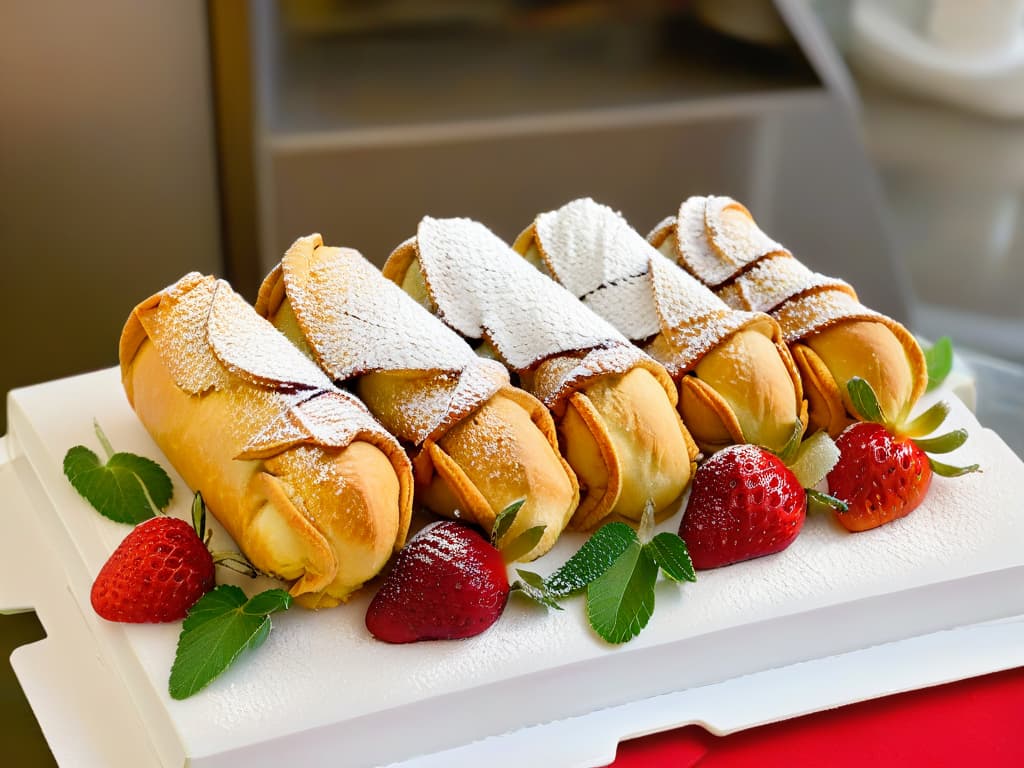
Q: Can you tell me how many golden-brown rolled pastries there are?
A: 5